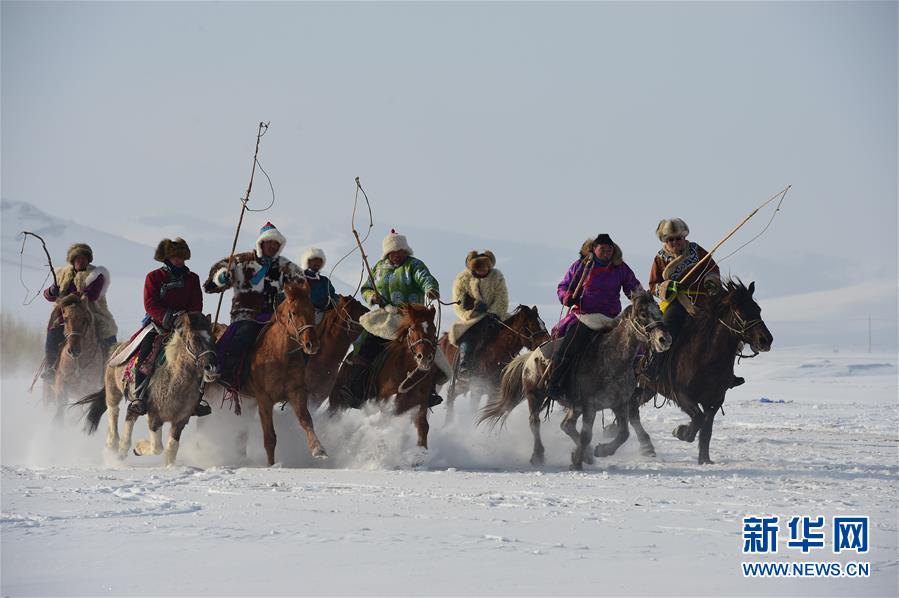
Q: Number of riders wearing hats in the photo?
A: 8